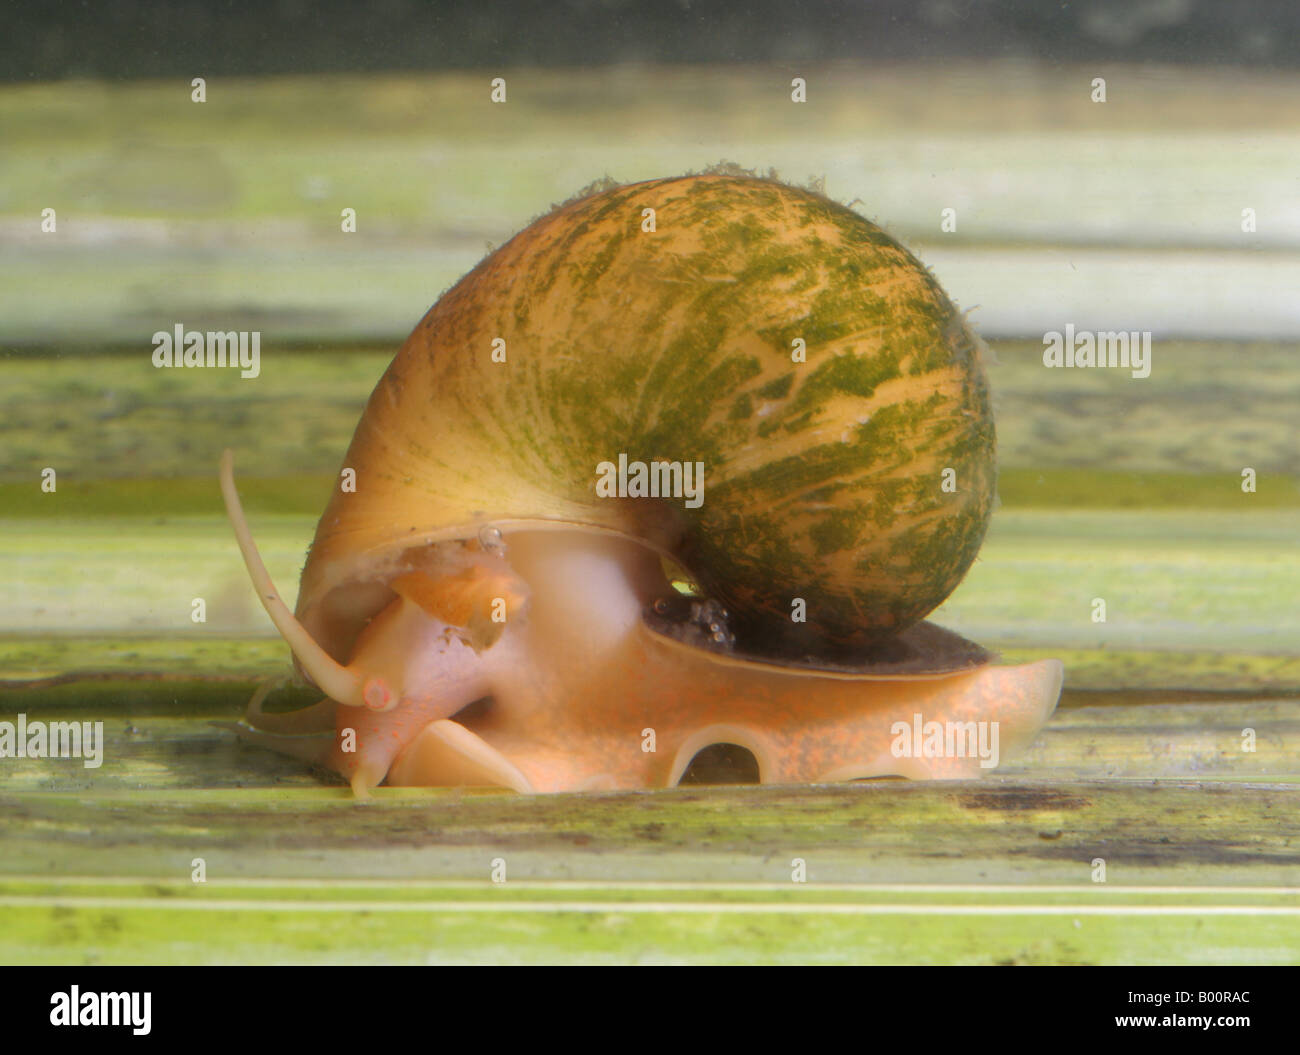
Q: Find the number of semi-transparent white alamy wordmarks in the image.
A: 5